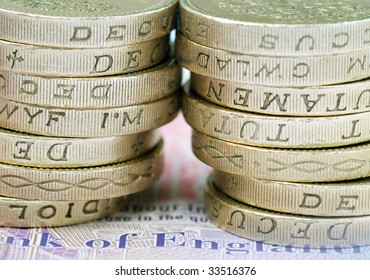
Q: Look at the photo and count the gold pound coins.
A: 14